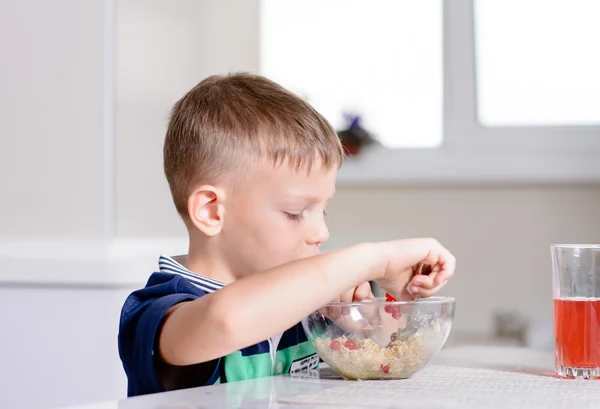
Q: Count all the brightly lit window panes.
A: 2